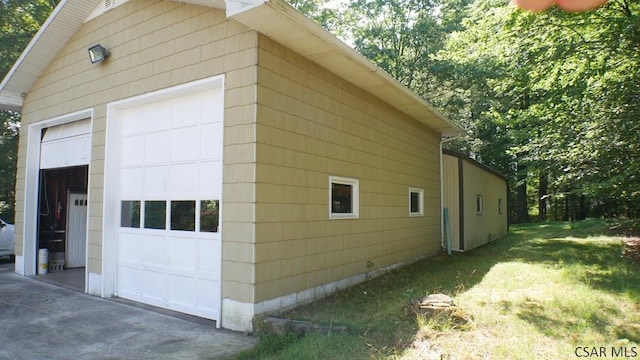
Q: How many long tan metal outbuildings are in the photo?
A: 1